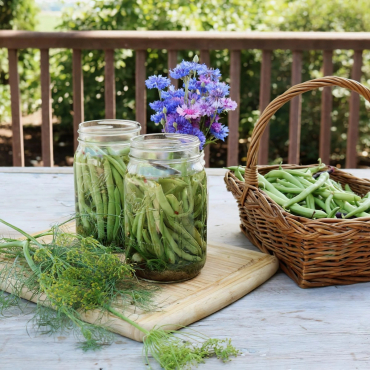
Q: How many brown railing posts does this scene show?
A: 12